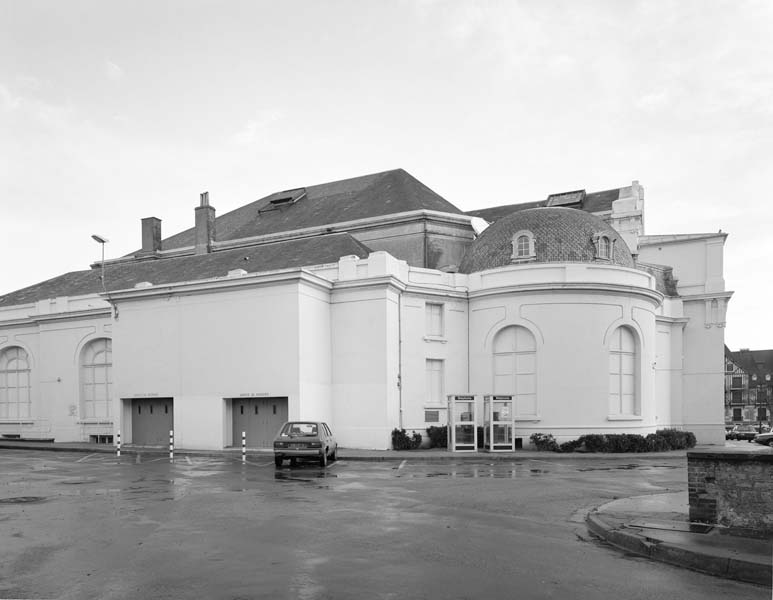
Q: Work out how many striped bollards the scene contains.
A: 3